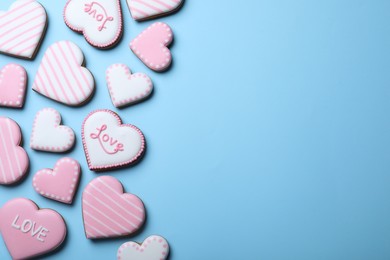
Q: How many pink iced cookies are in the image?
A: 6